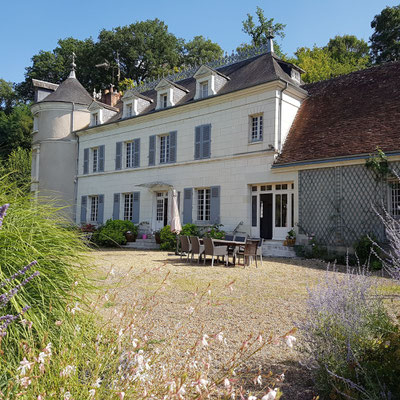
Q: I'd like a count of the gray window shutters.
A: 14